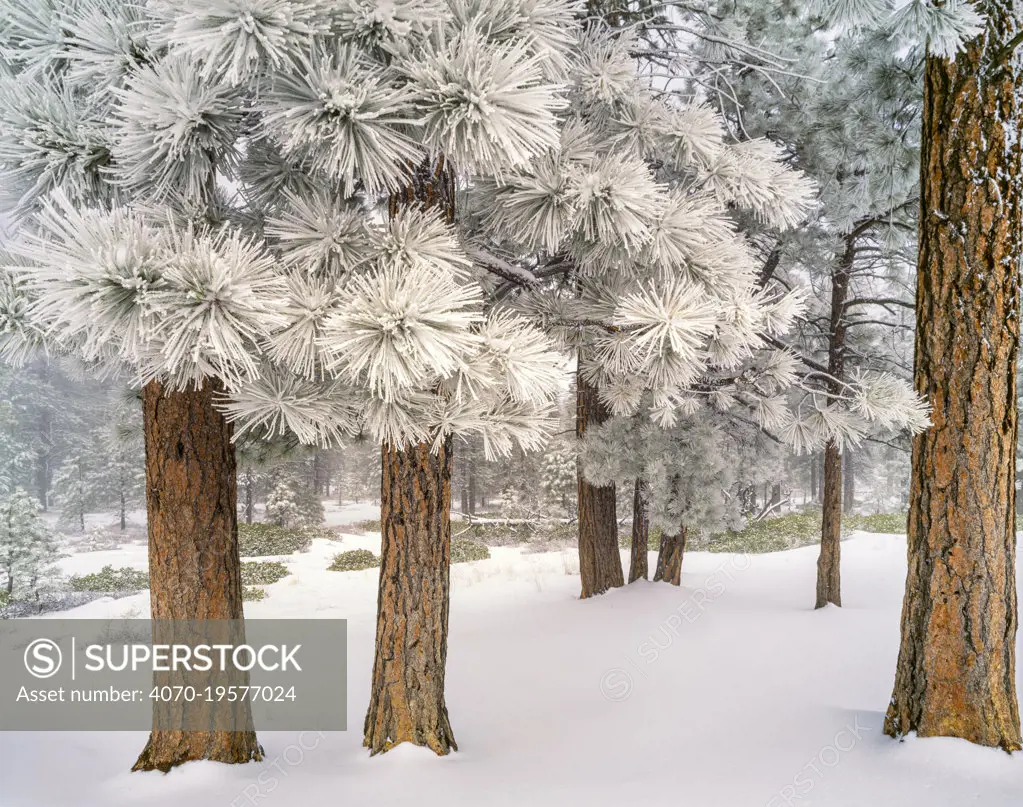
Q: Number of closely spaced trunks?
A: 3